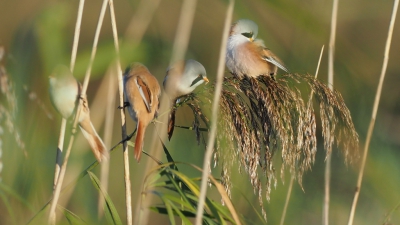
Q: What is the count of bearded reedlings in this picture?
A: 4